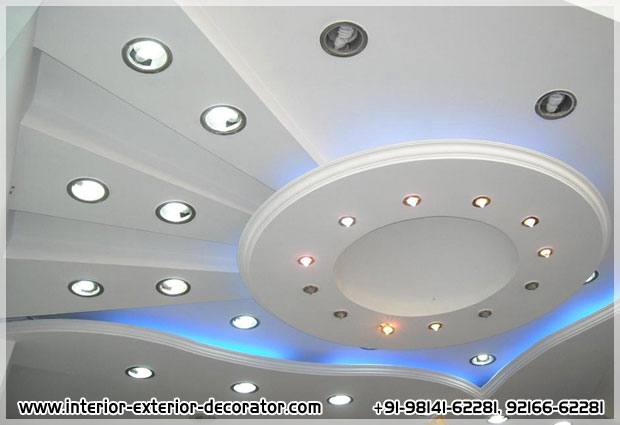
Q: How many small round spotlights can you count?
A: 12